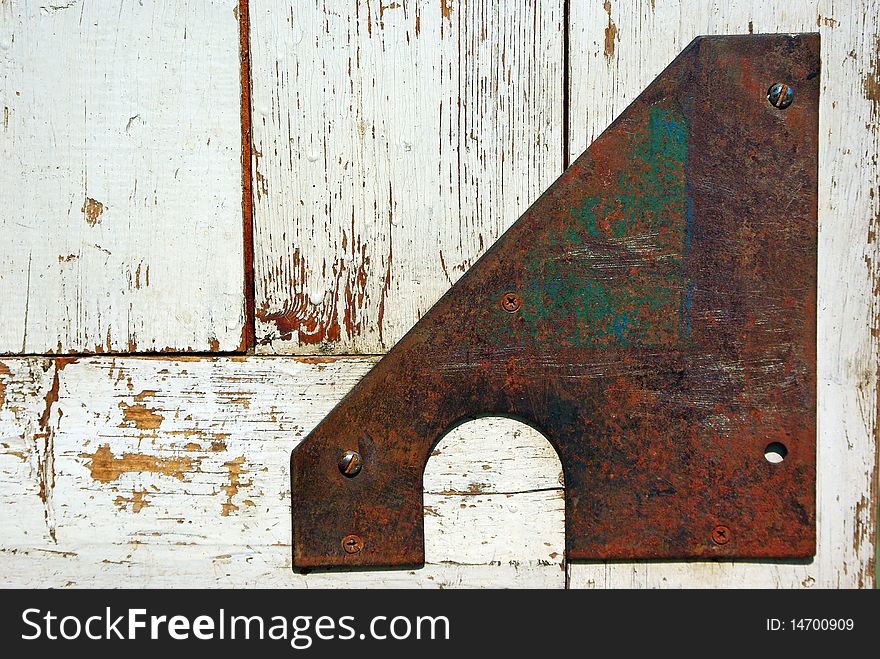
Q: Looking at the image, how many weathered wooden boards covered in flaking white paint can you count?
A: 4